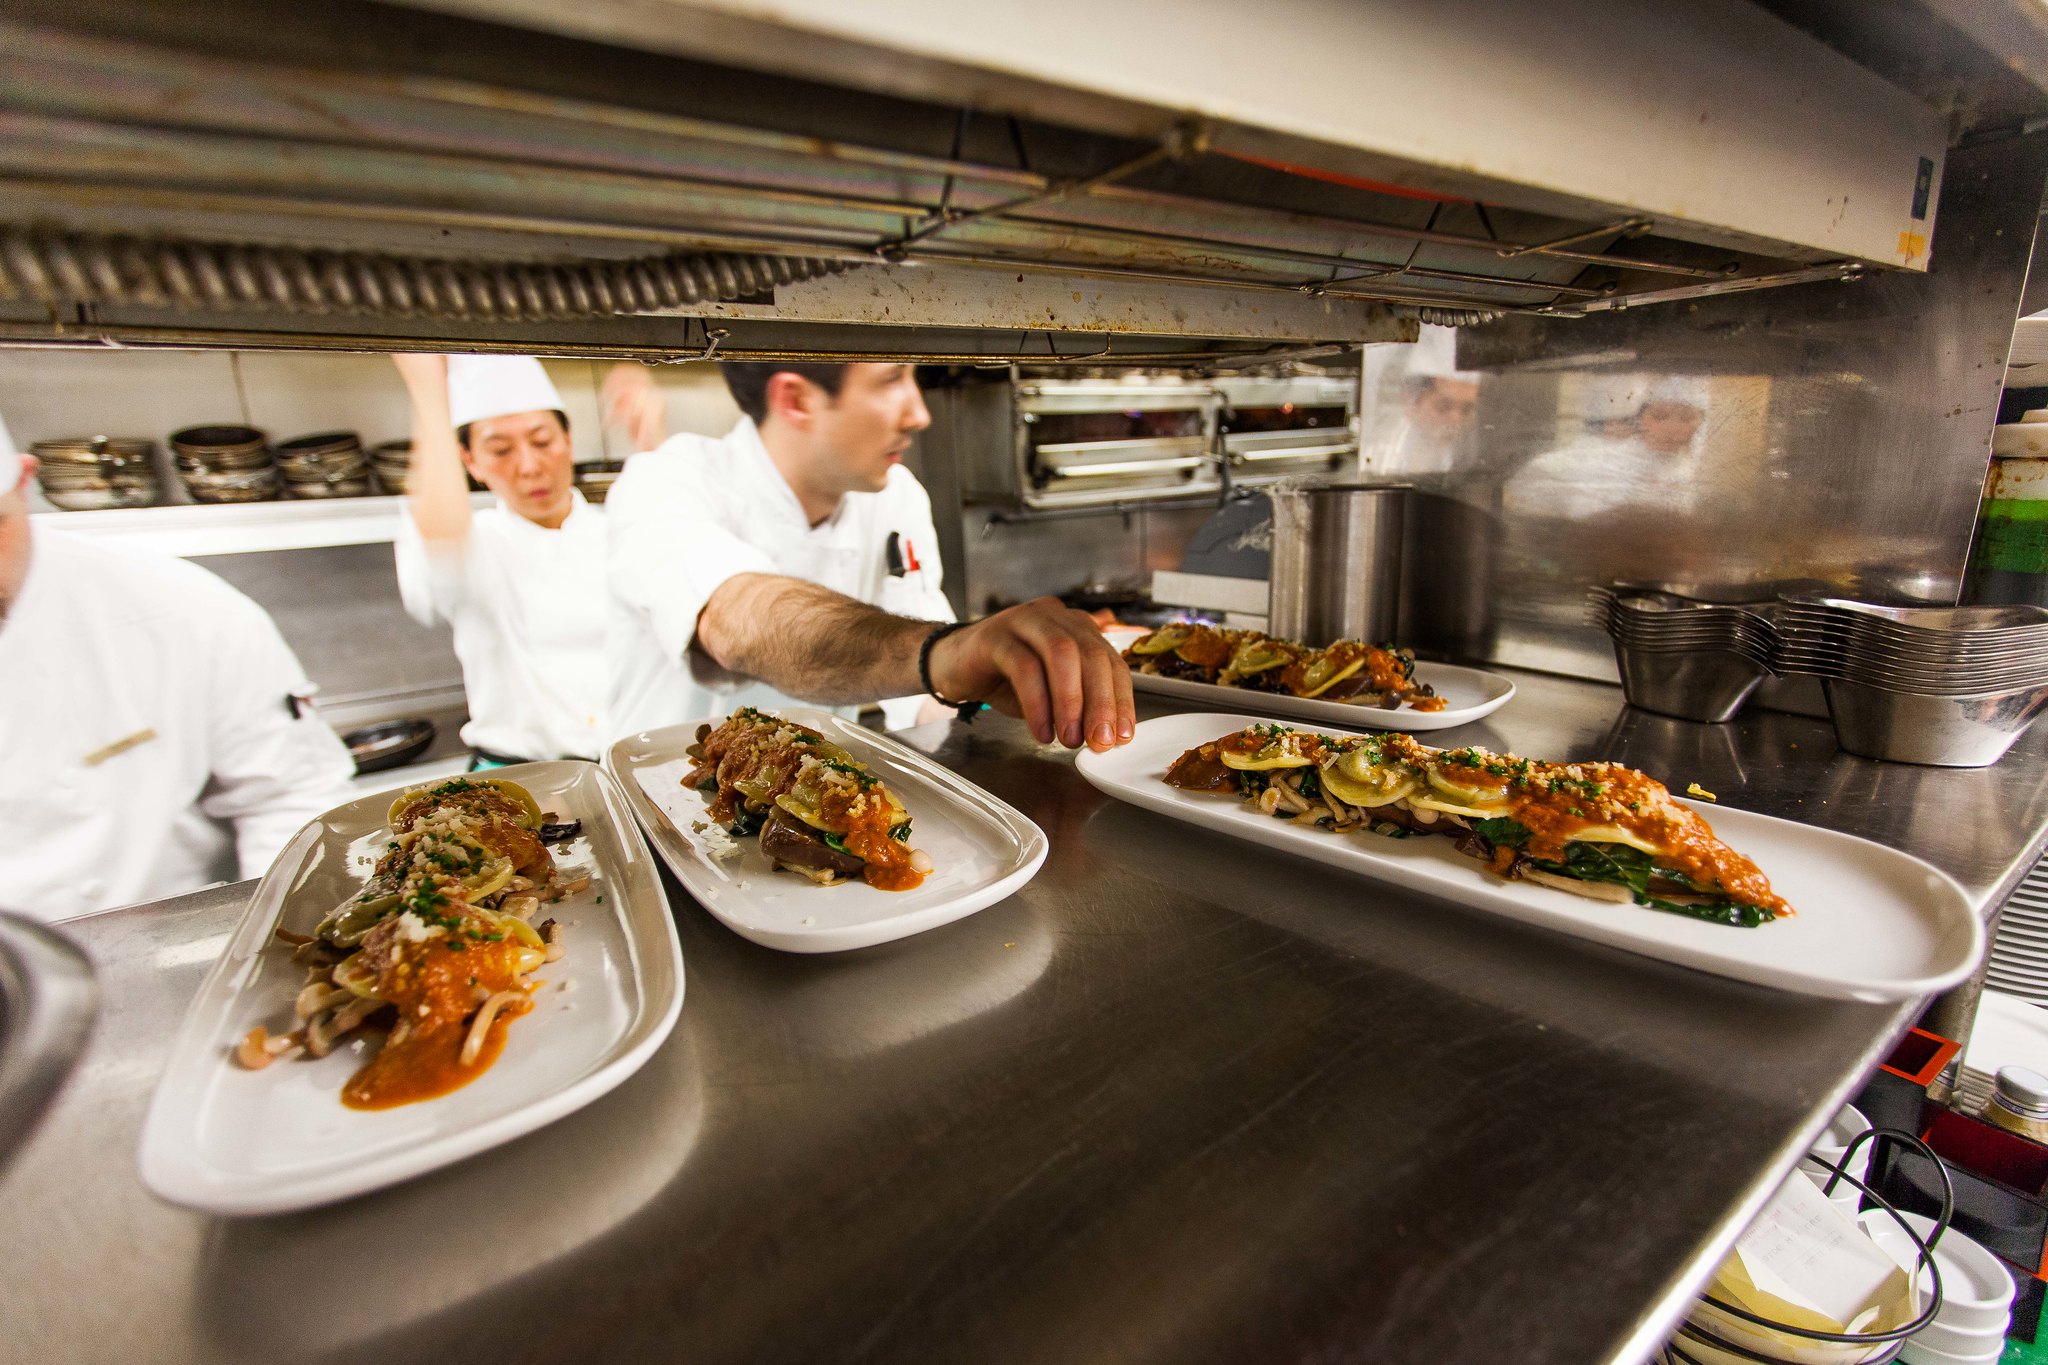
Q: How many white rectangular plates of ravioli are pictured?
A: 4